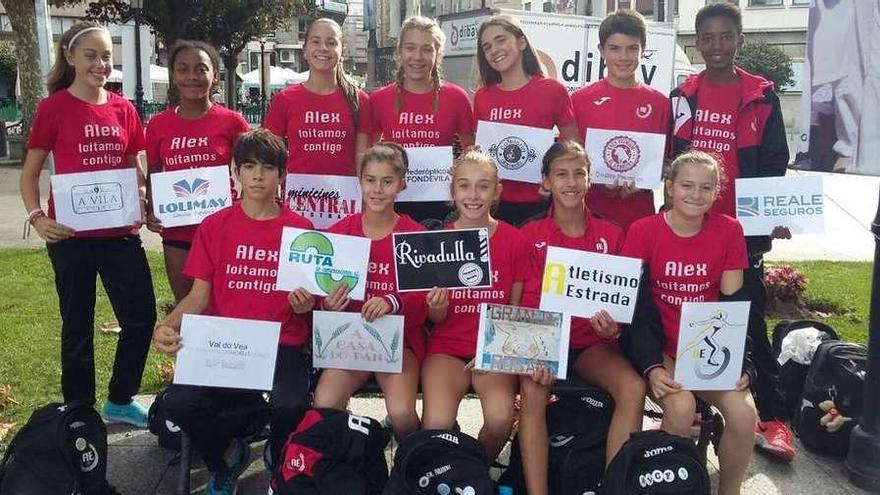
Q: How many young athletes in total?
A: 12